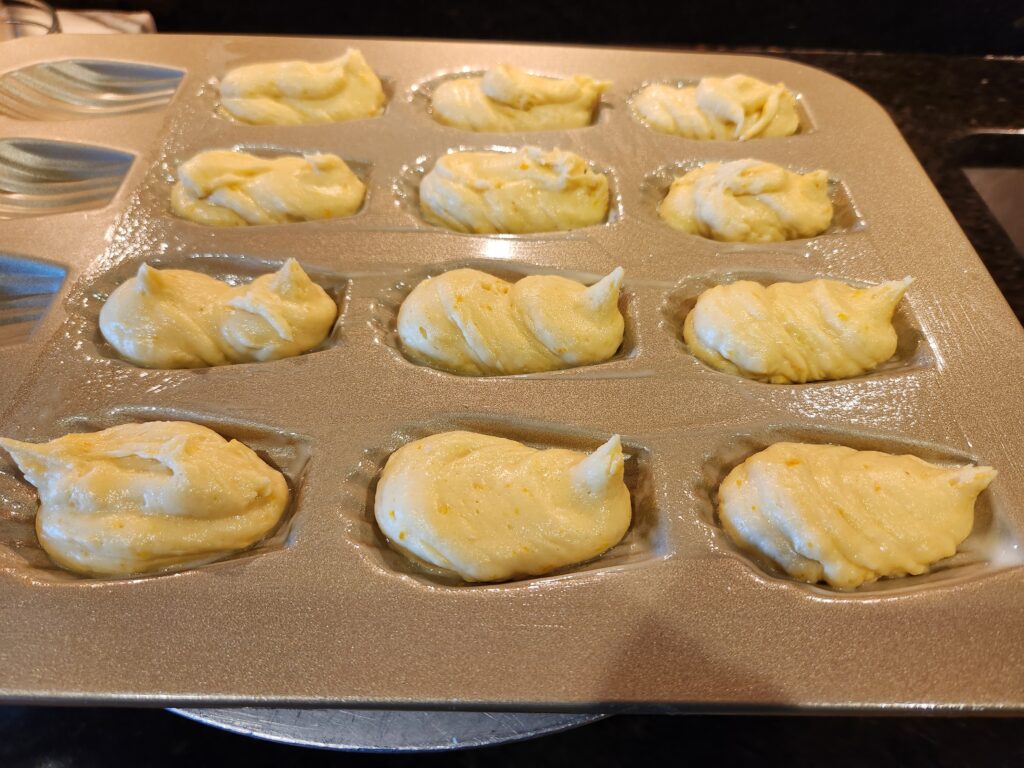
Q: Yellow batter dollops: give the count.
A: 12